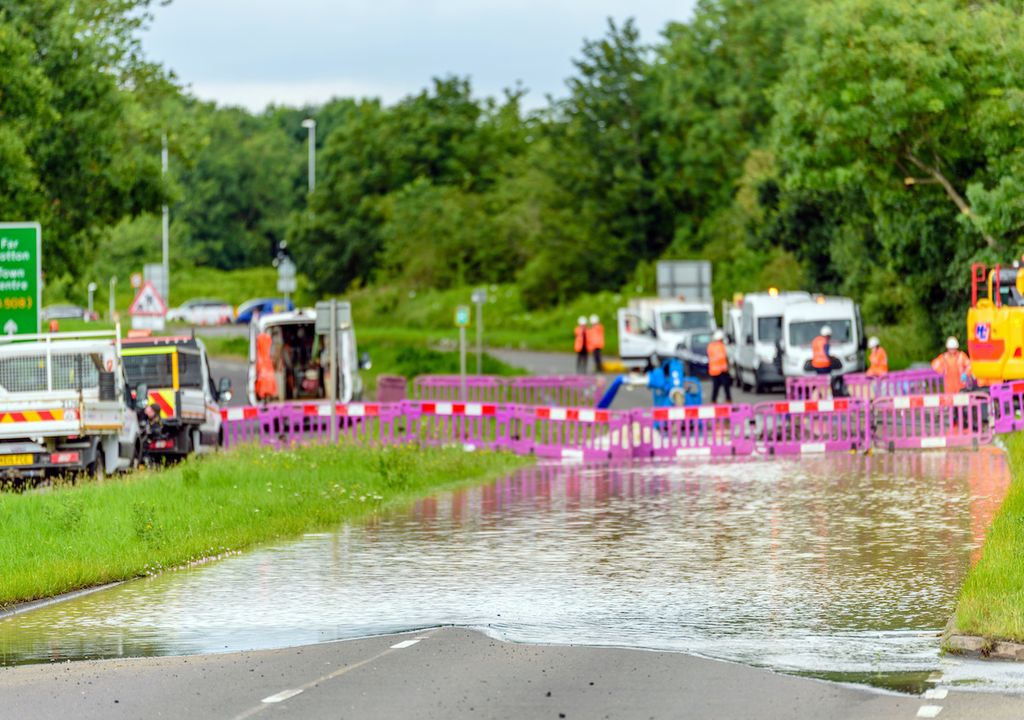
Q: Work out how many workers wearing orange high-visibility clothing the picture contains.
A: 6